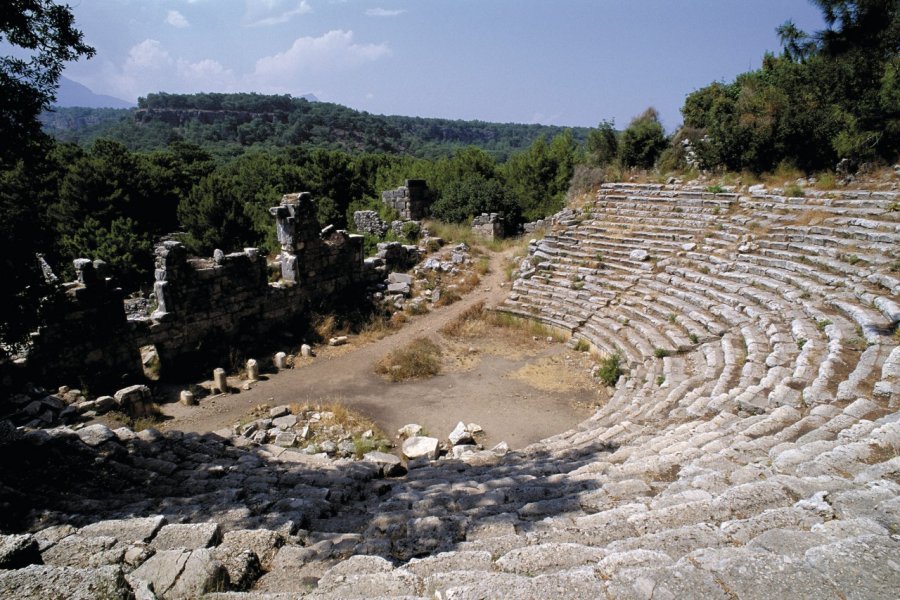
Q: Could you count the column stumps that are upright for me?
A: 5